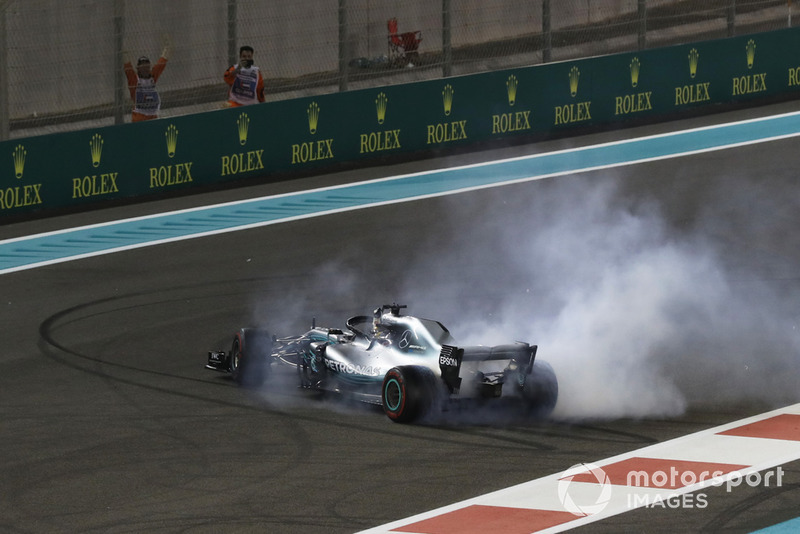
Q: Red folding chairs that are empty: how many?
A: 1